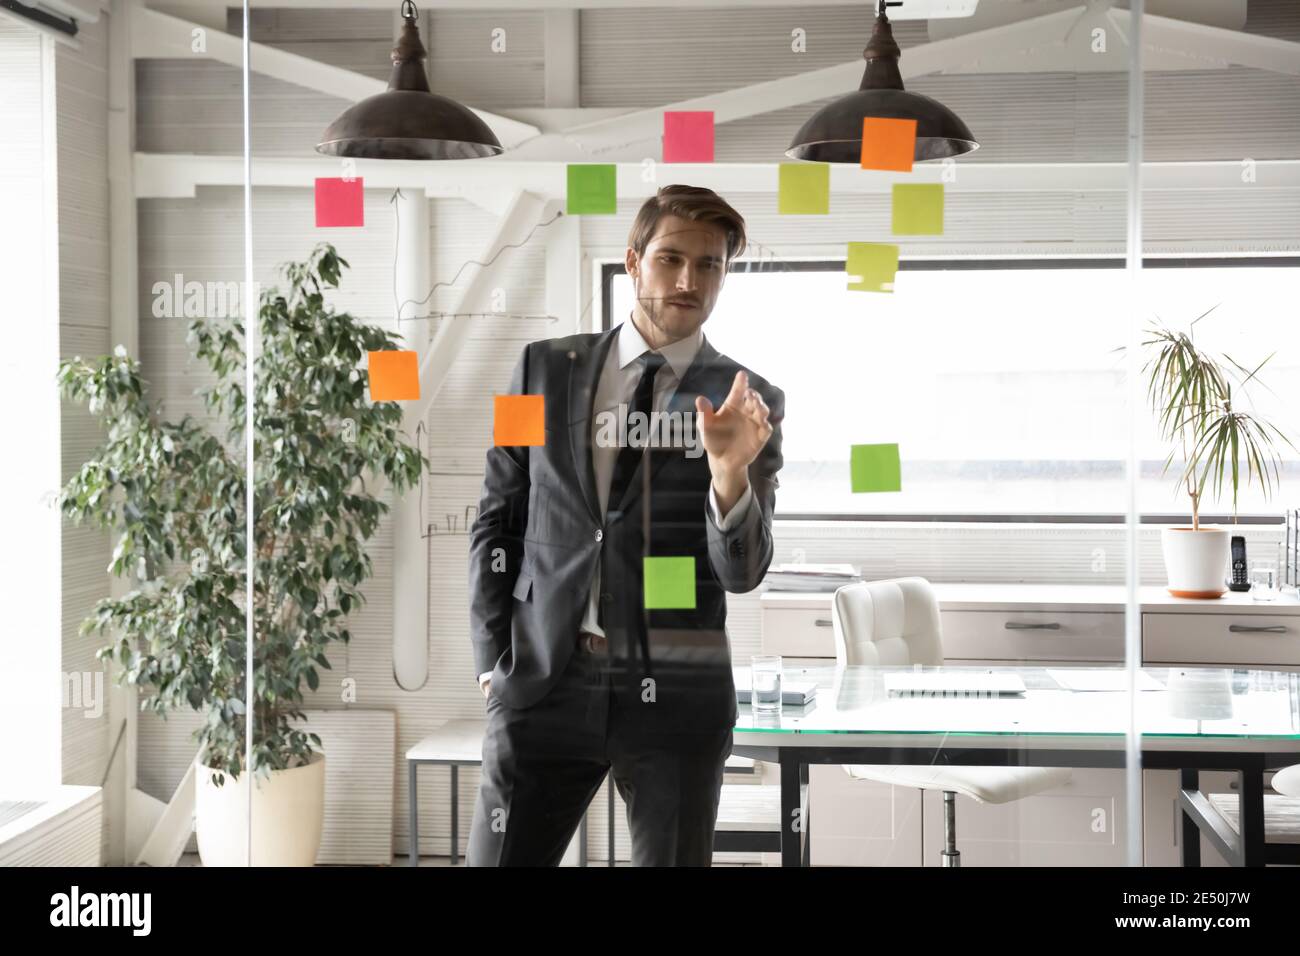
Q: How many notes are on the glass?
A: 11